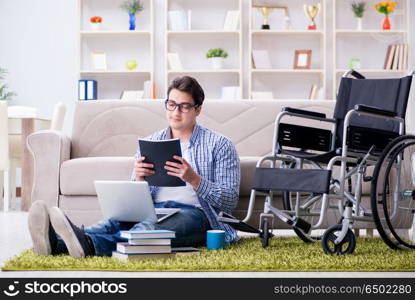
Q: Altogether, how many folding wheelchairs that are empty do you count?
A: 1